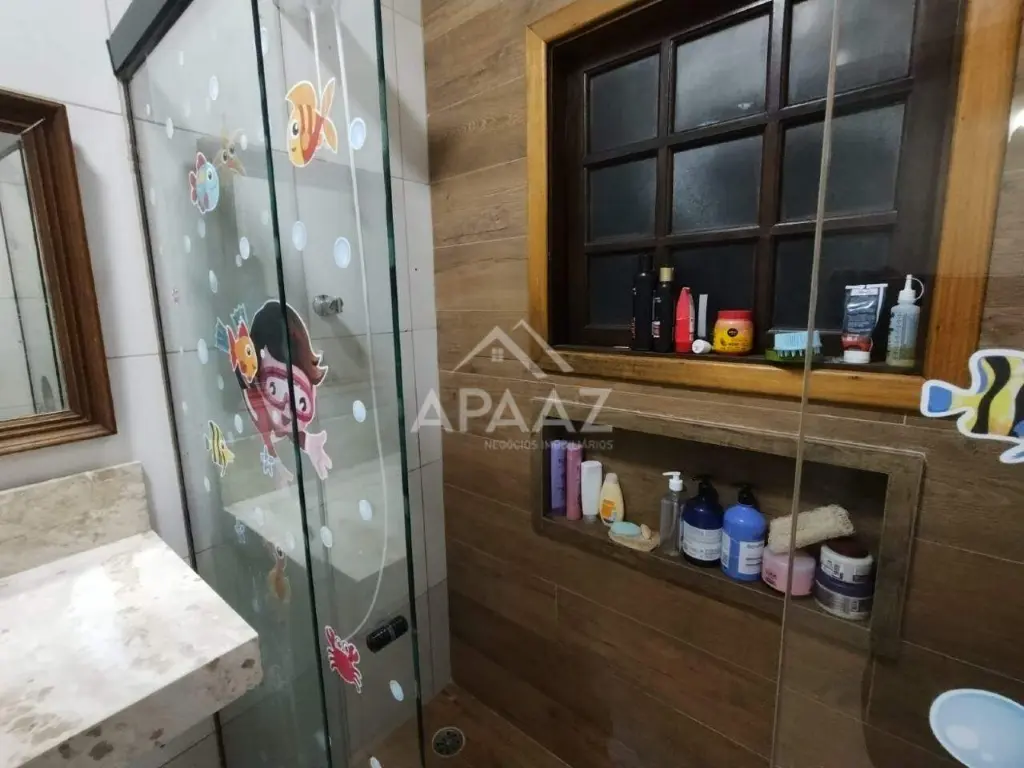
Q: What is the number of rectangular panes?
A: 9